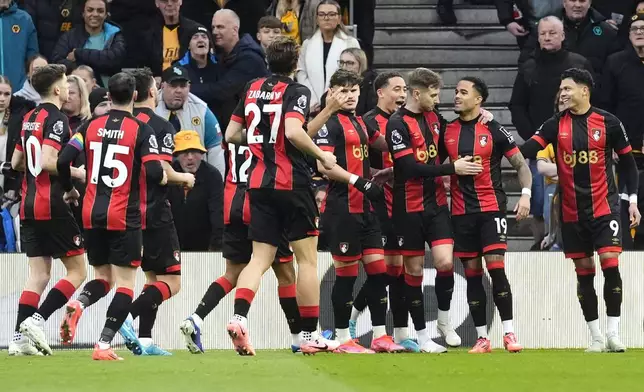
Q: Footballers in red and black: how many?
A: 10